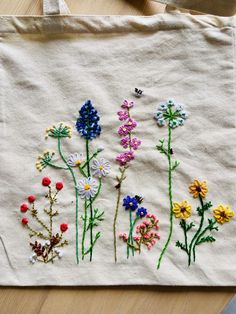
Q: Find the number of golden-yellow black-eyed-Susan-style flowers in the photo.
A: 3